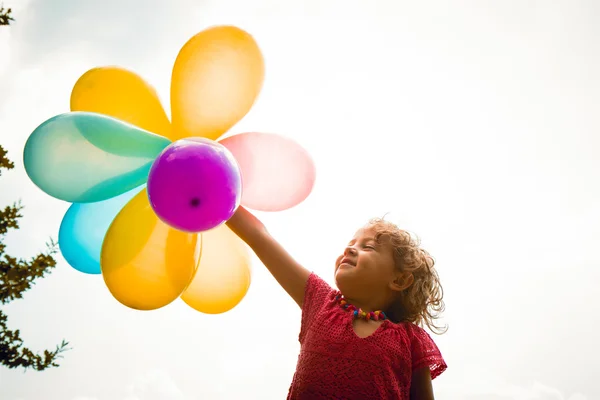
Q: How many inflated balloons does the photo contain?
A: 8